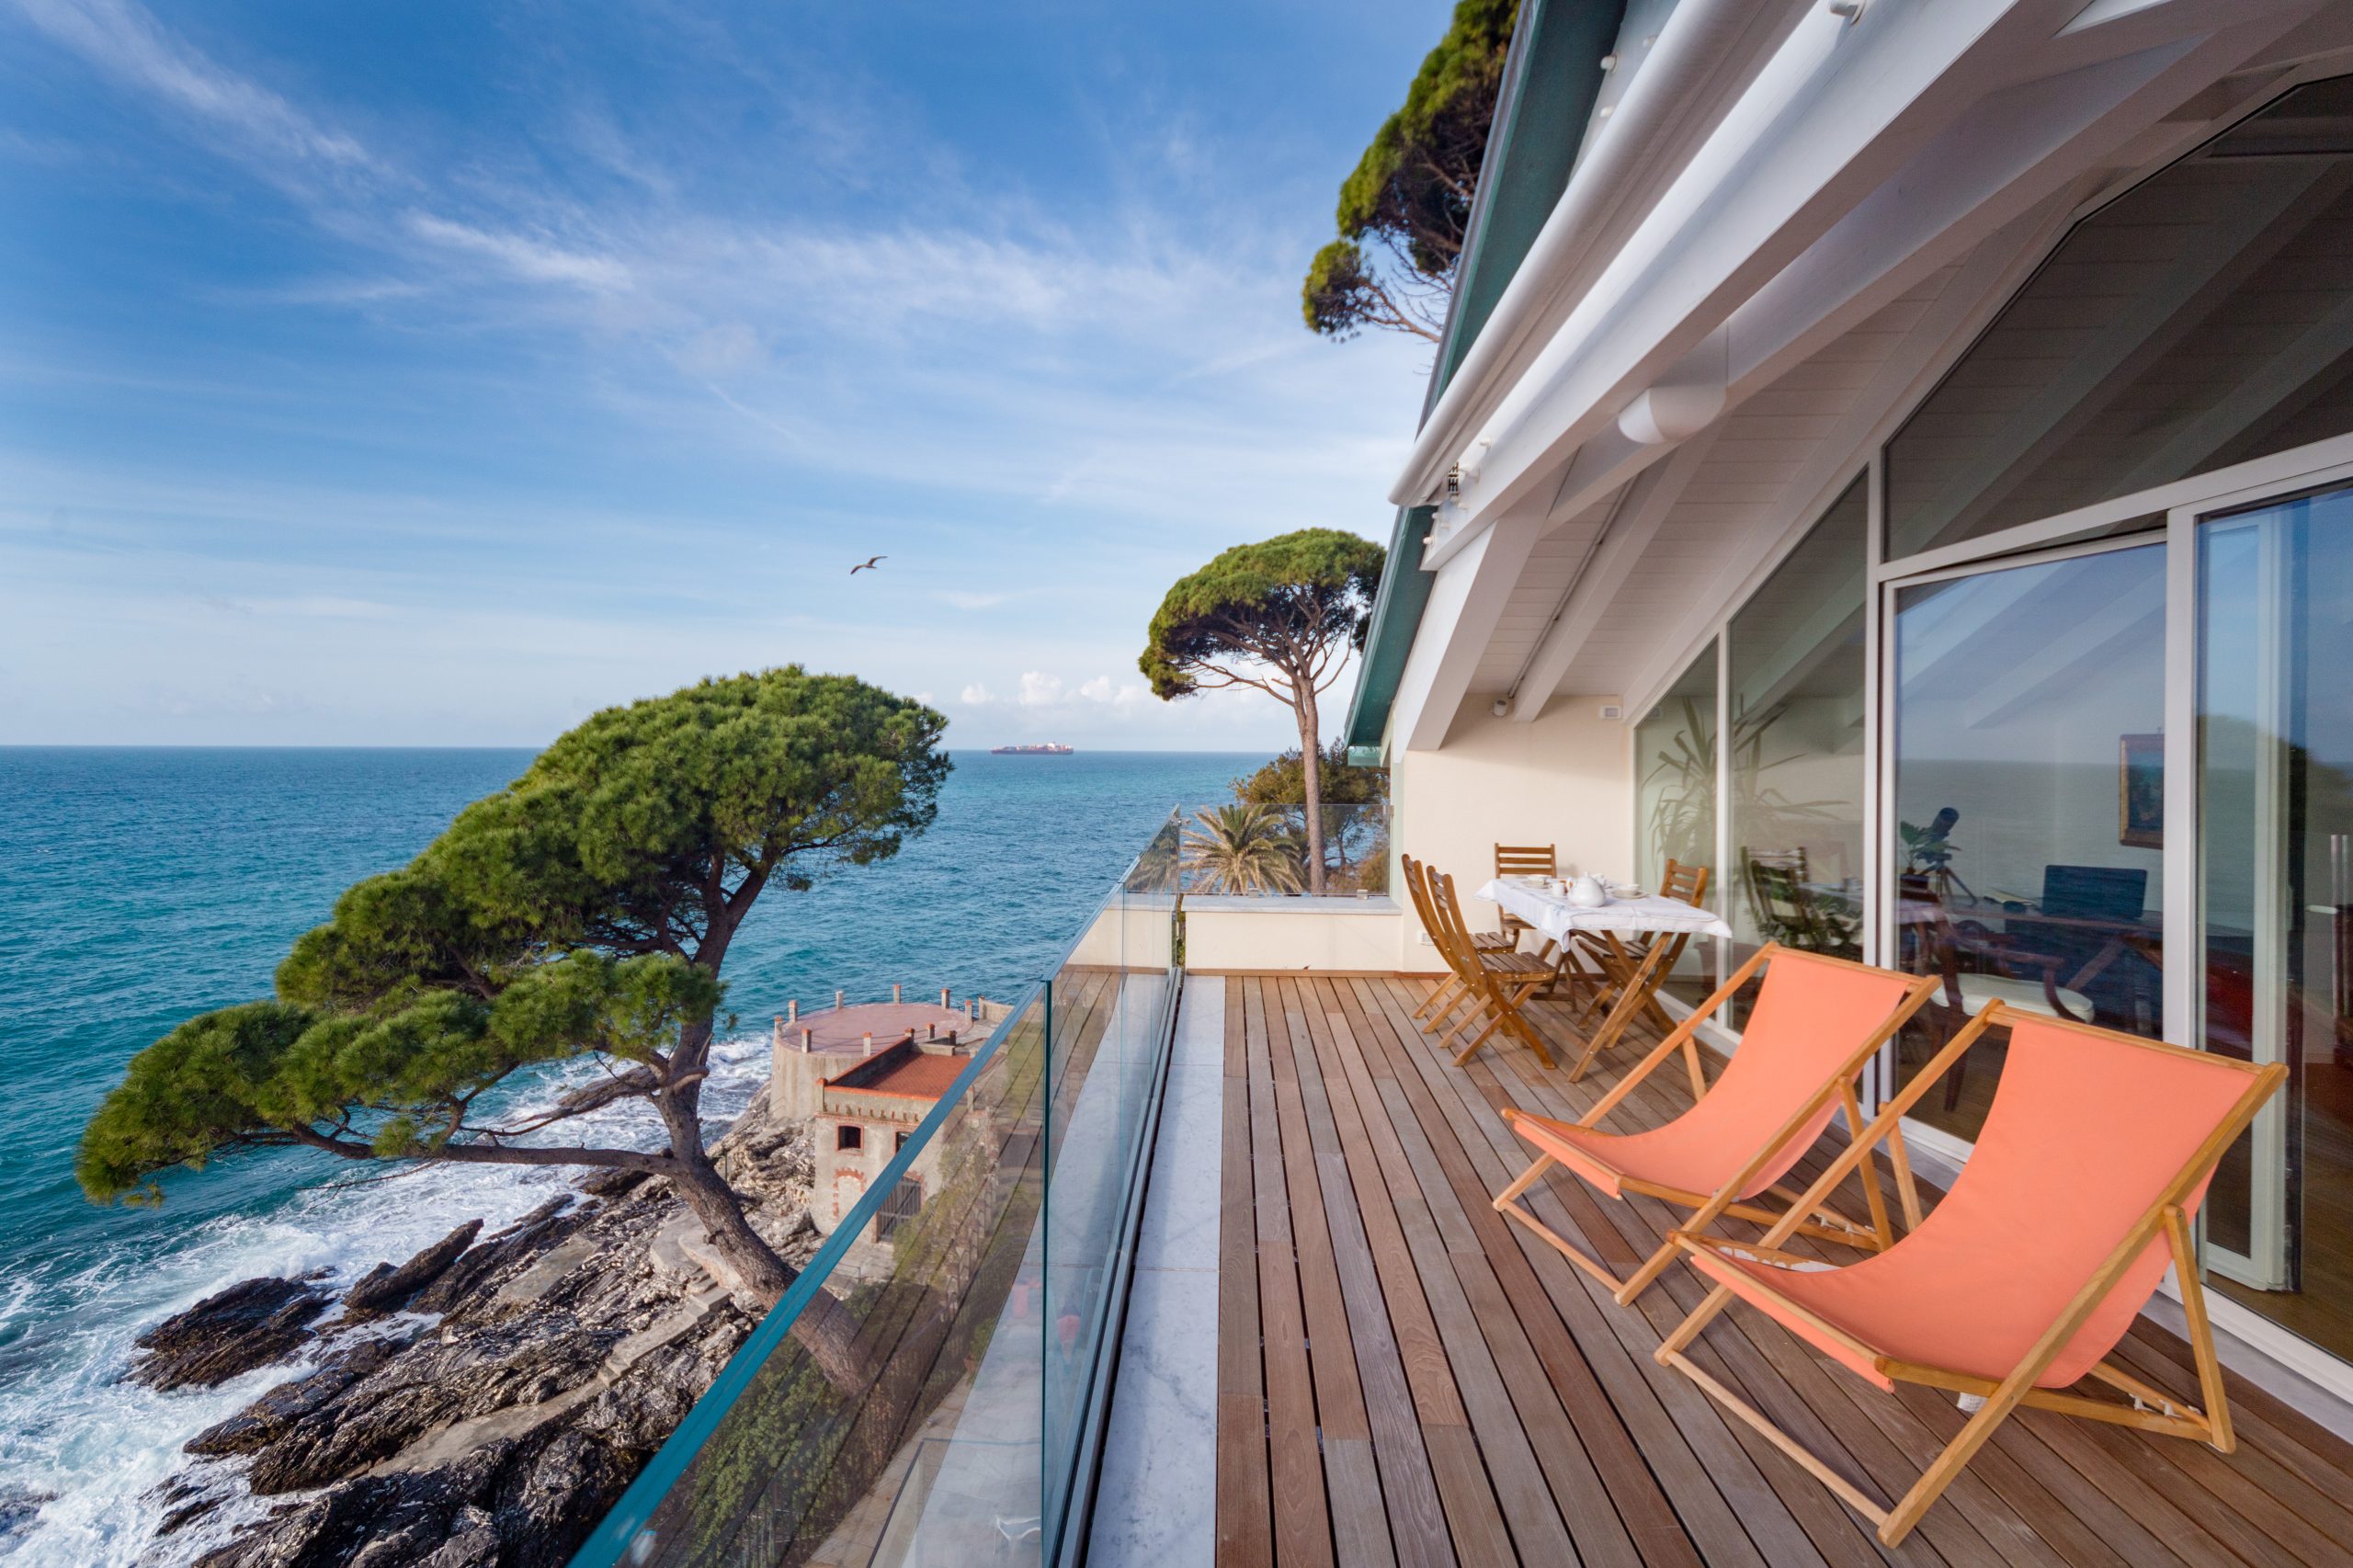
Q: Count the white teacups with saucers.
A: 2